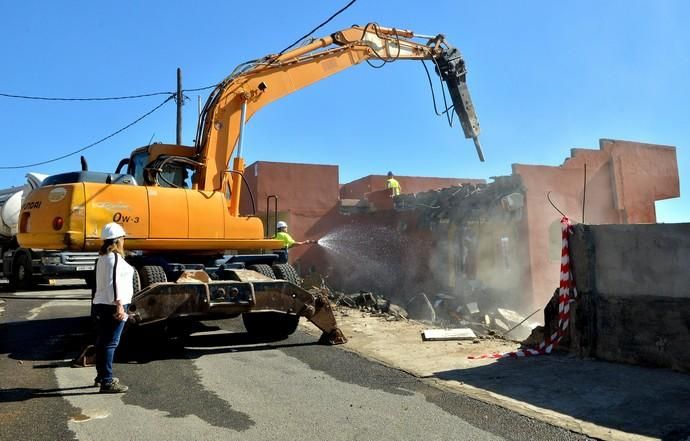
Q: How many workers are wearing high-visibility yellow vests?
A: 2